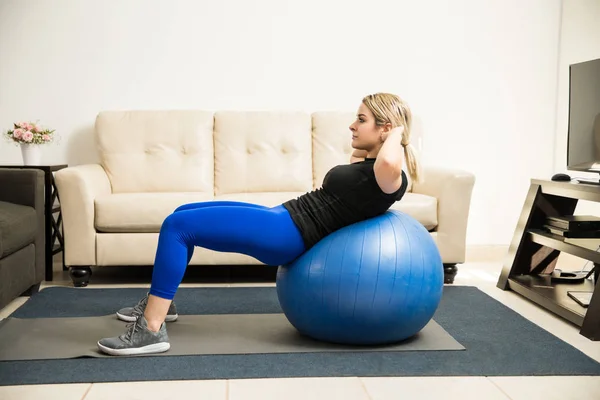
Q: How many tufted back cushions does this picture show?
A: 3